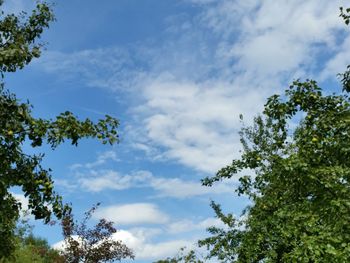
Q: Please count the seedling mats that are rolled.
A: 0